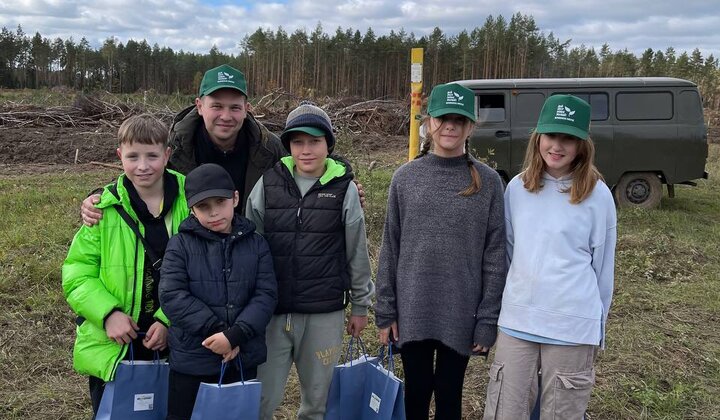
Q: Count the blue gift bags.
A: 4